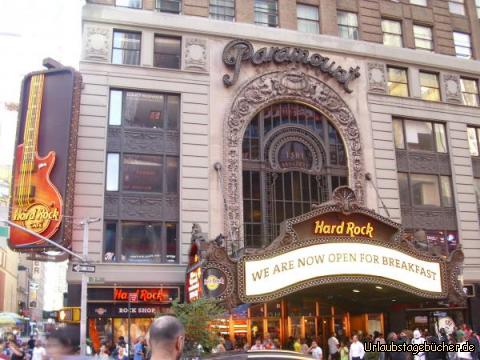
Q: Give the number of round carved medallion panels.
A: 4